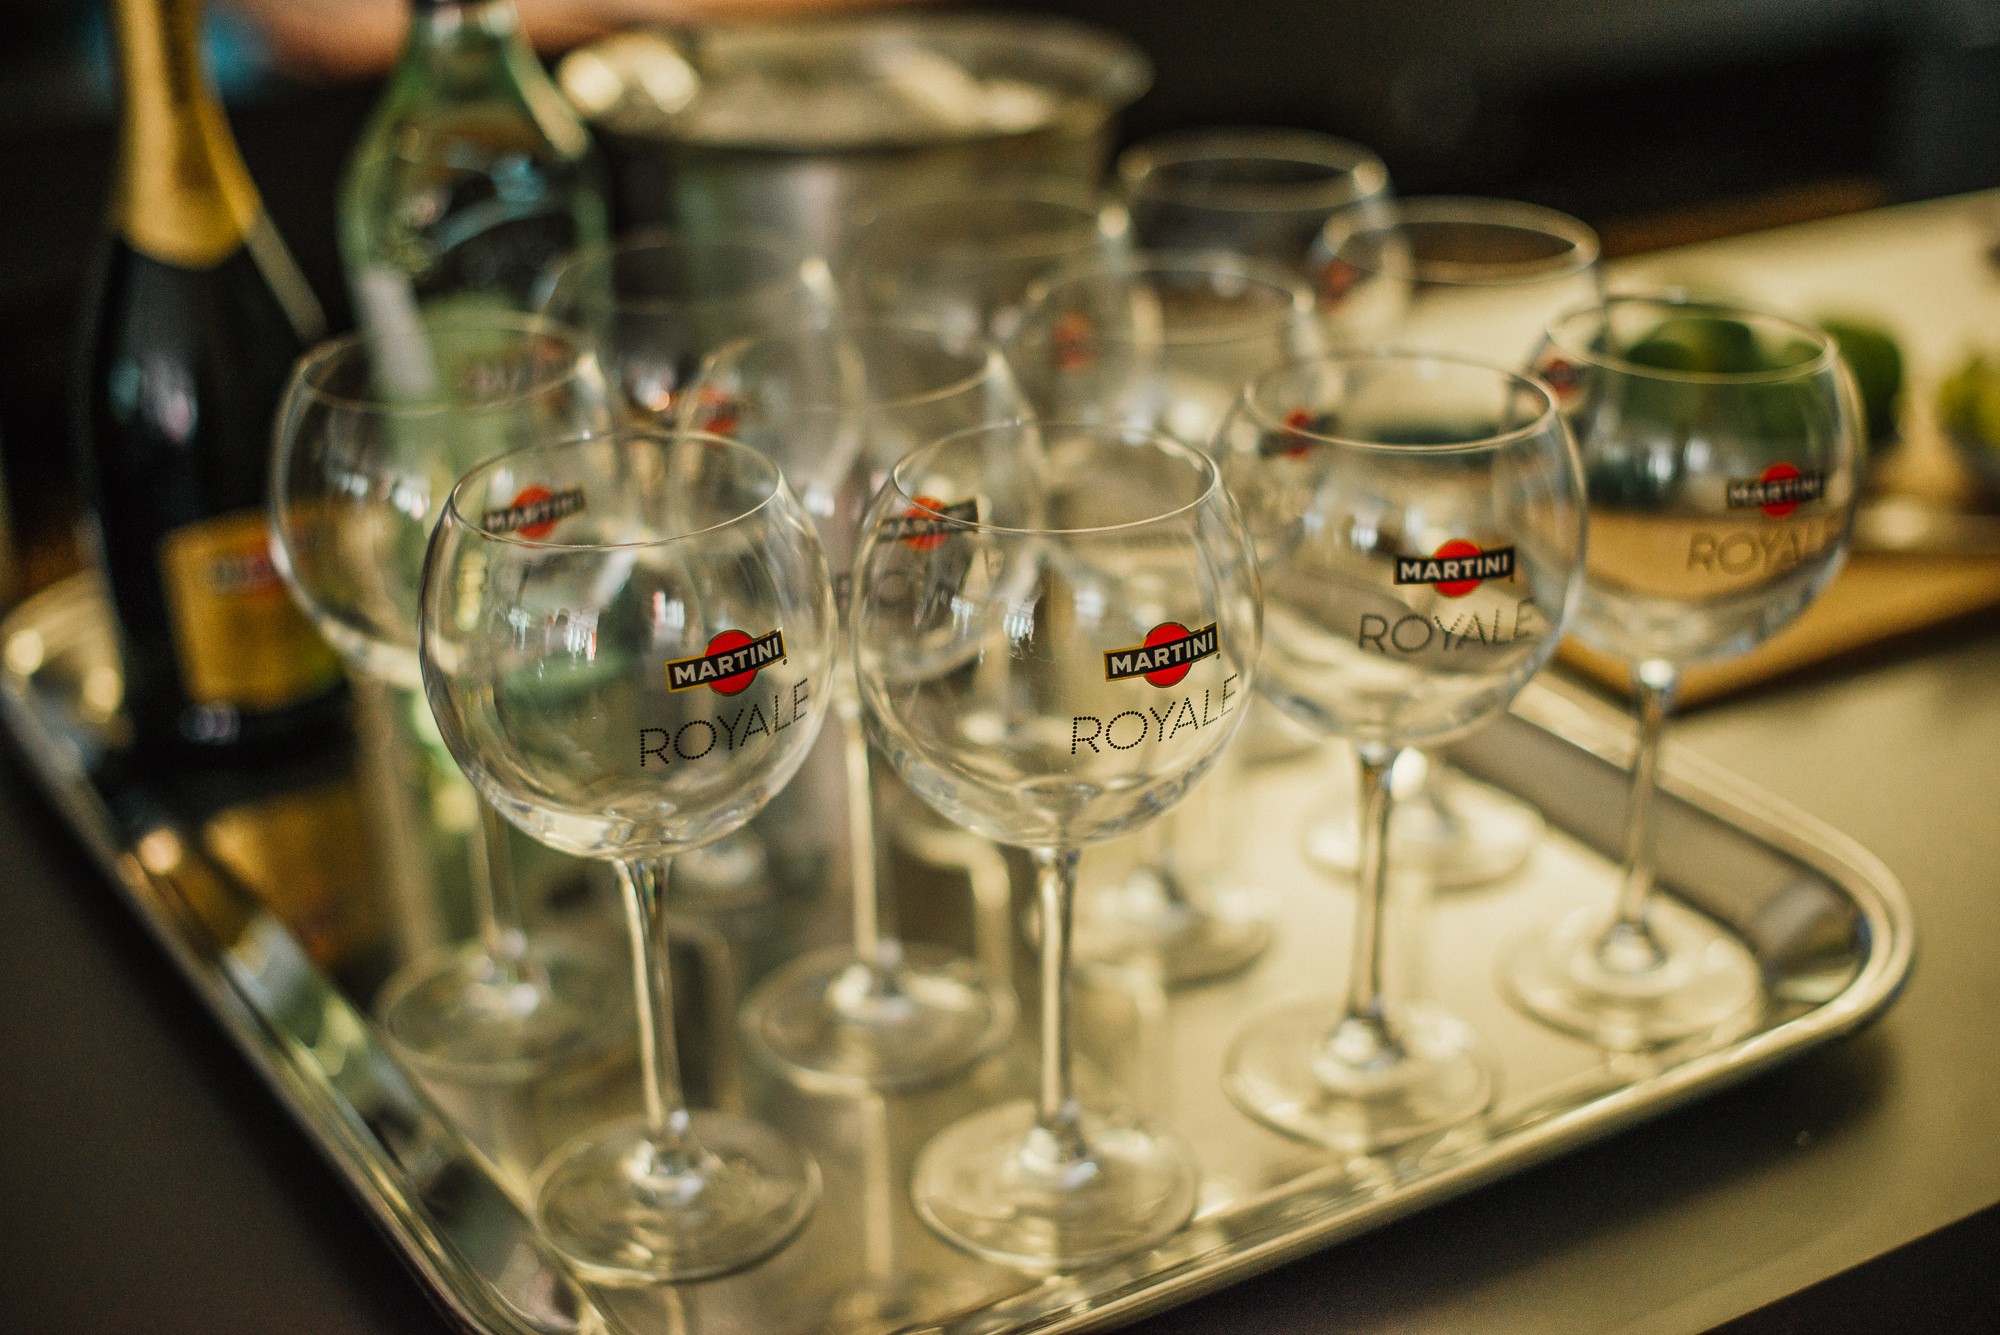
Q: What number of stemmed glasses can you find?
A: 11